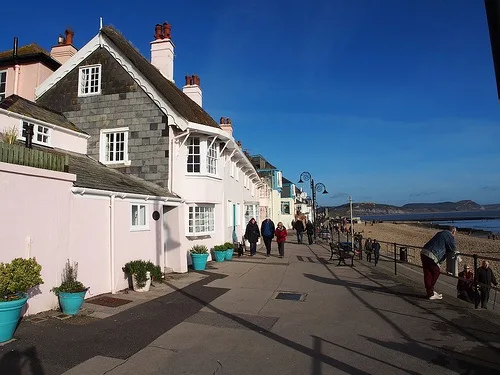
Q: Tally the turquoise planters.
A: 5